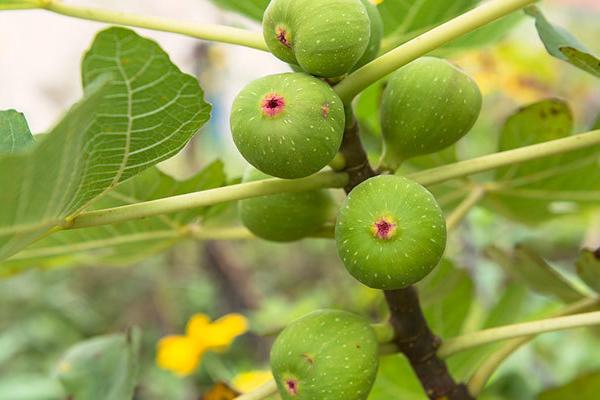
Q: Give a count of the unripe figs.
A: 7